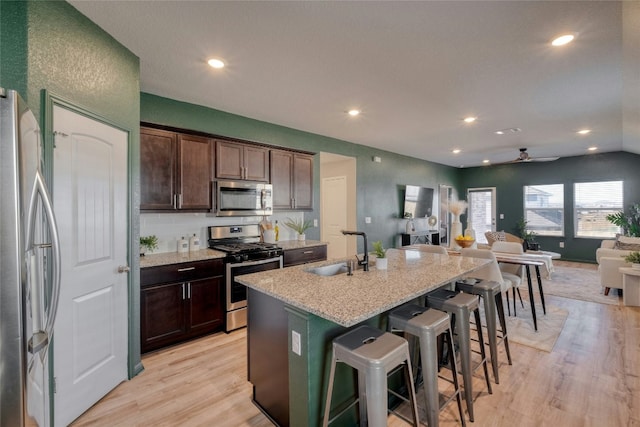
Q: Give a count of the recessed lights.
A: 8